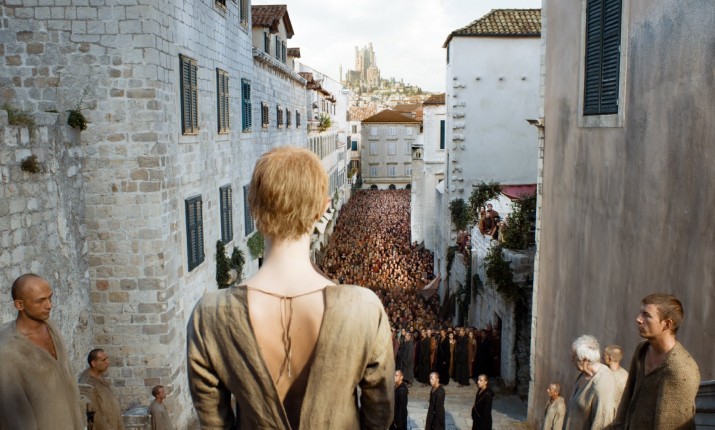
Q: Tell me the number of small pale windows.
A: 9